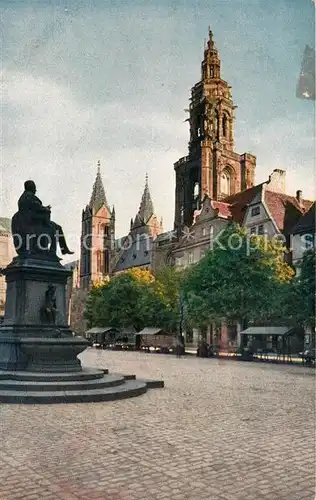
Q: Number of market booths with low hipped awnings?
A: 3